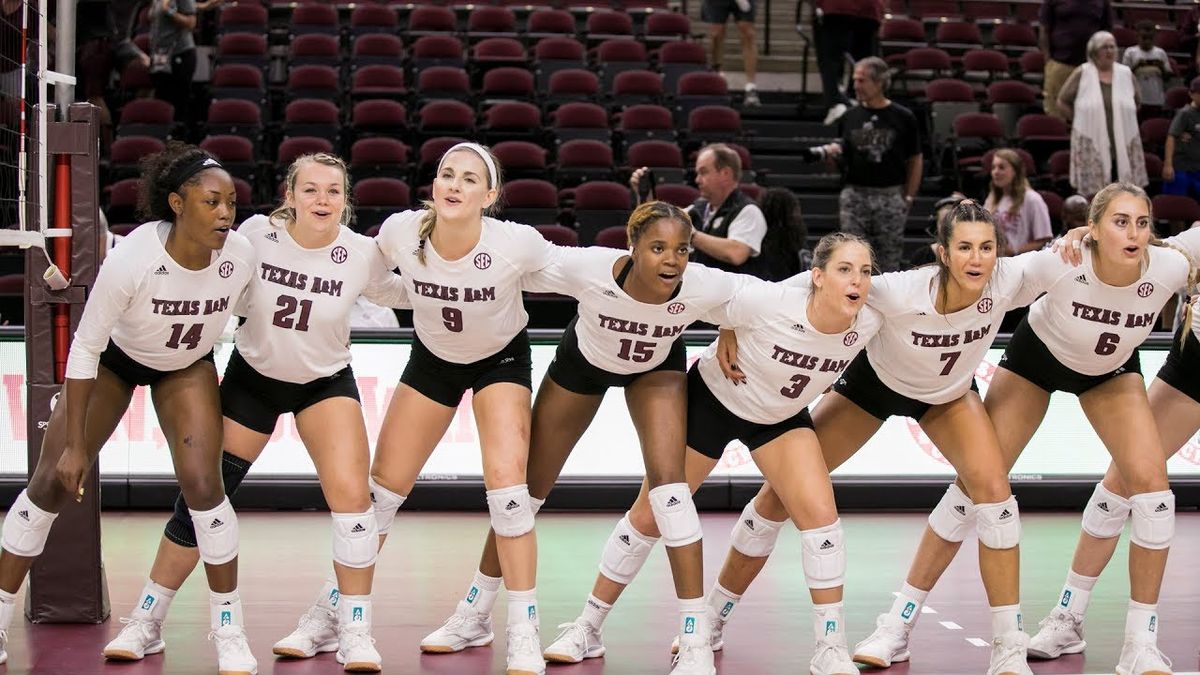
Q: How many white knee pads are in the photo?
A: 14